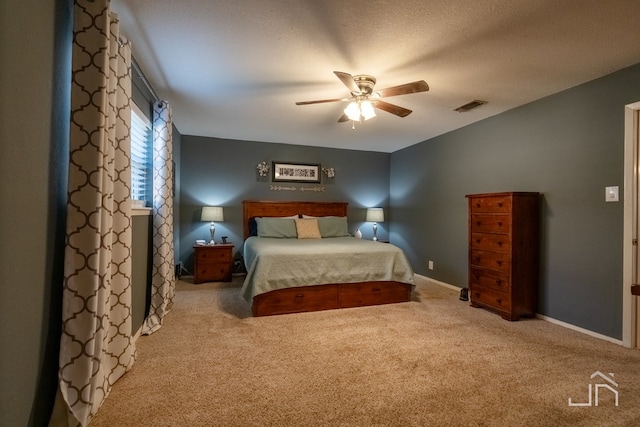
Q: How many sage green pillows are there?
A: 2